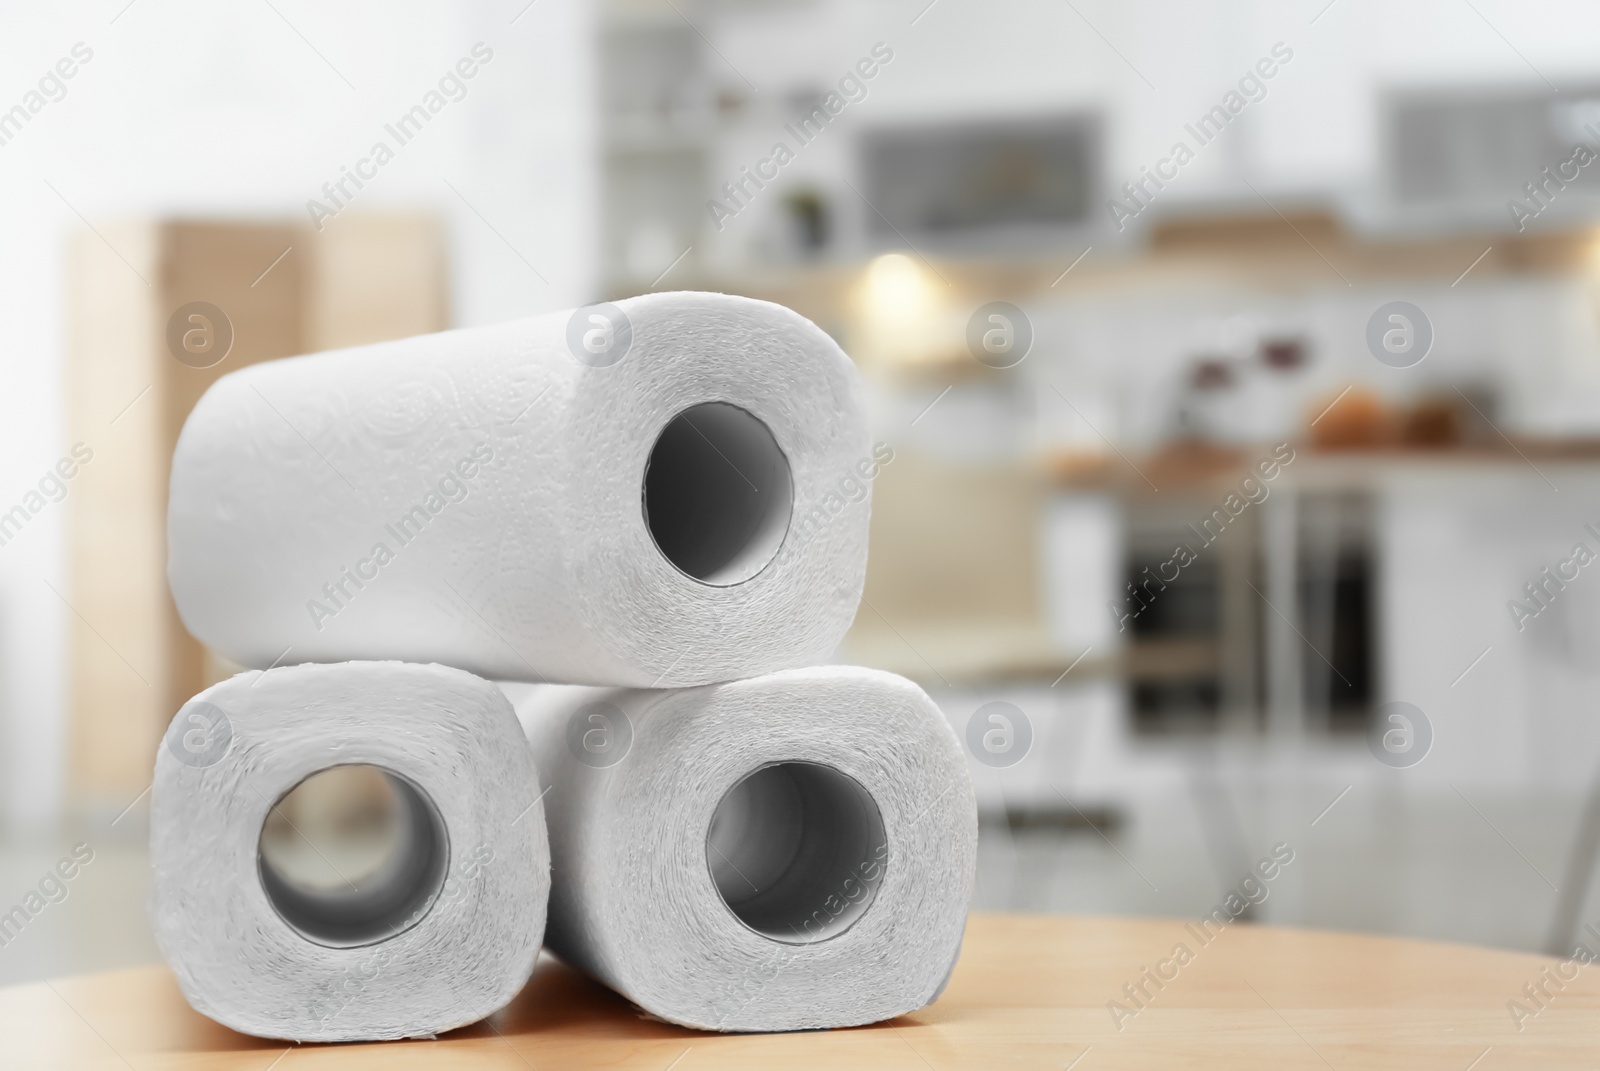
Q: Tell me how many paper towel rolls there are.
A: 3